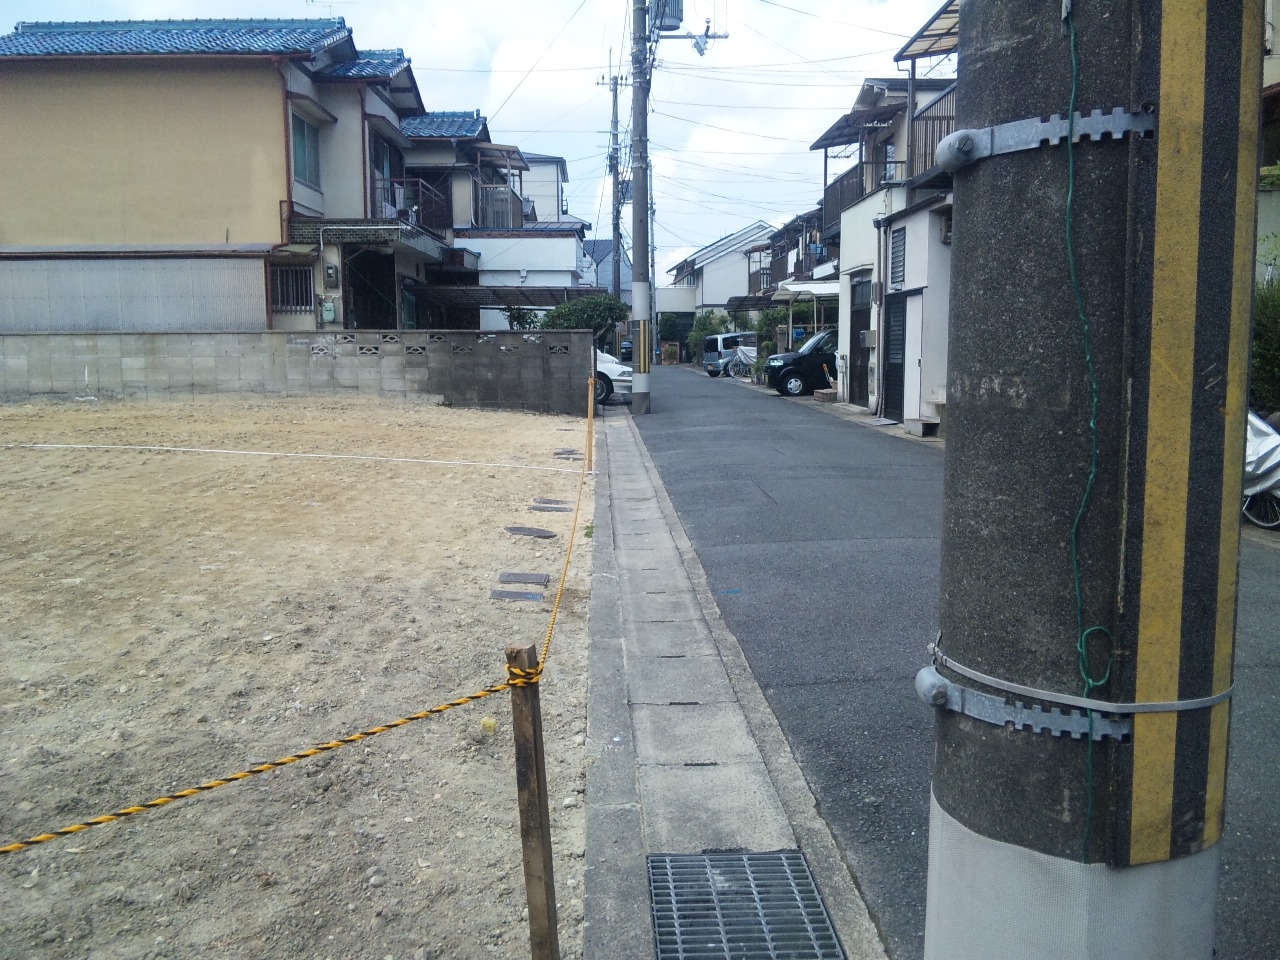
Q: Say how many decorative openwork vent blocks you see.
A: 11